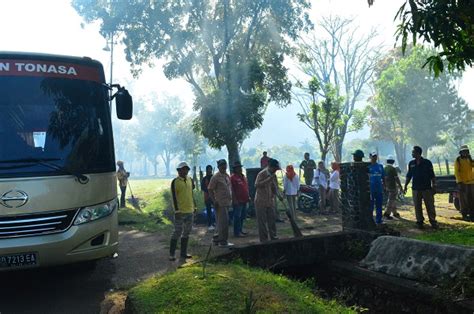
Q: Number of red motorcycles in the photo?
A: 1